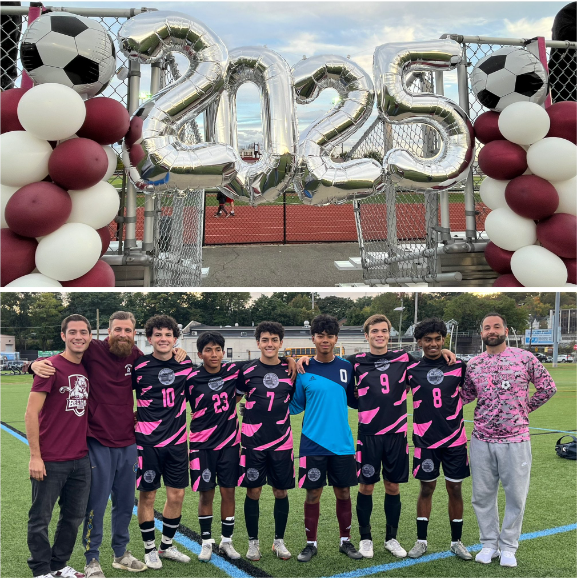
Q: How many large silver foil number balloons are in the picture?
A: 4